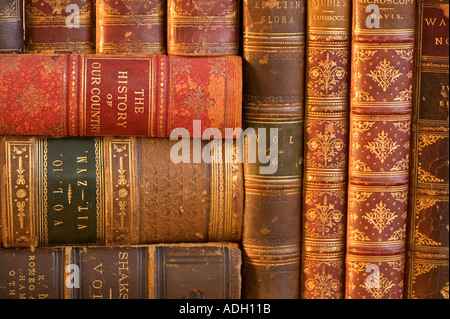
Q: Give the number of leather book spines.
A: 11